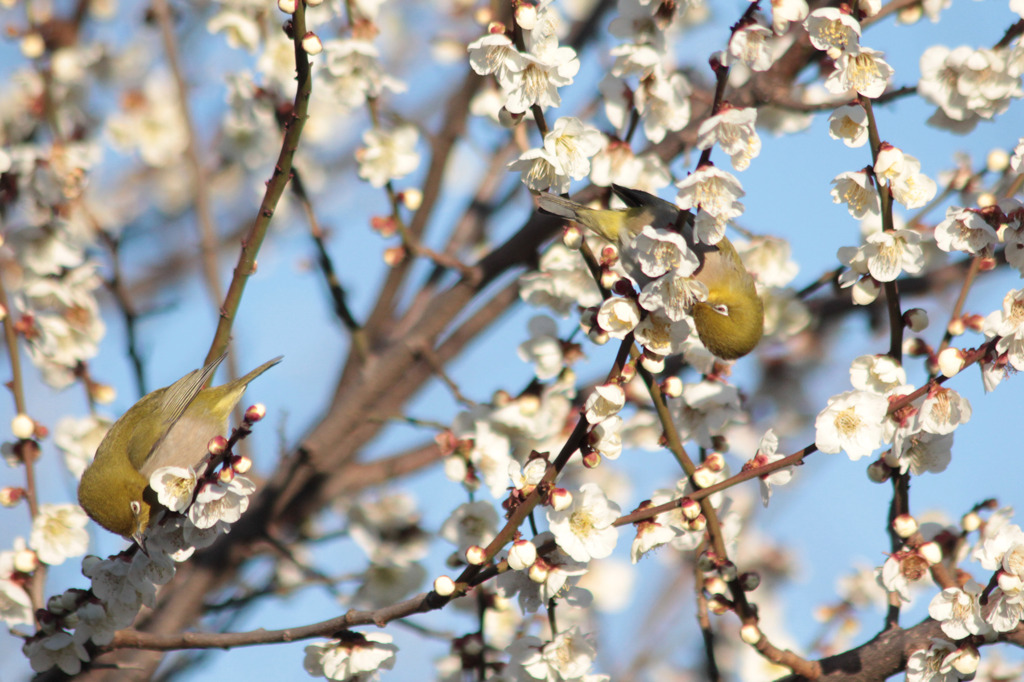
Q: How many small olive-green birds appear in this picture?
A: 2